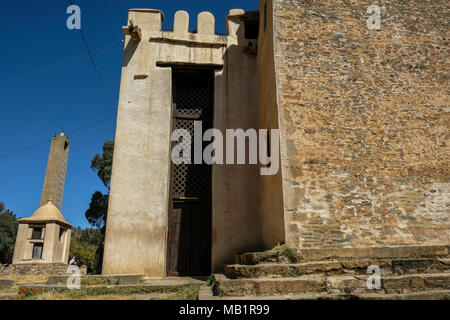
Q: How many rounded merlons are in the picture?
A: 2